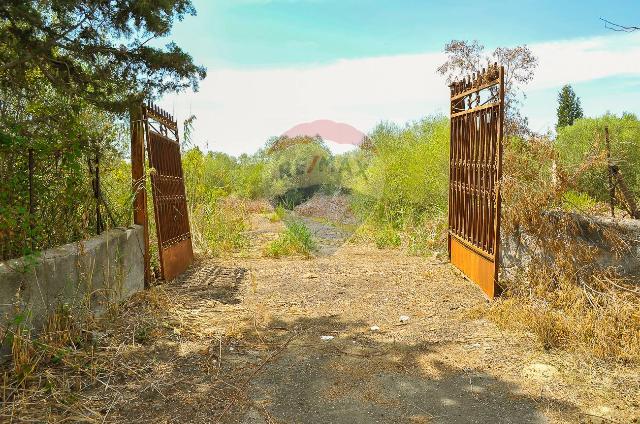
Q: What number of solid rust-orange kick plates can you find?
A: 2